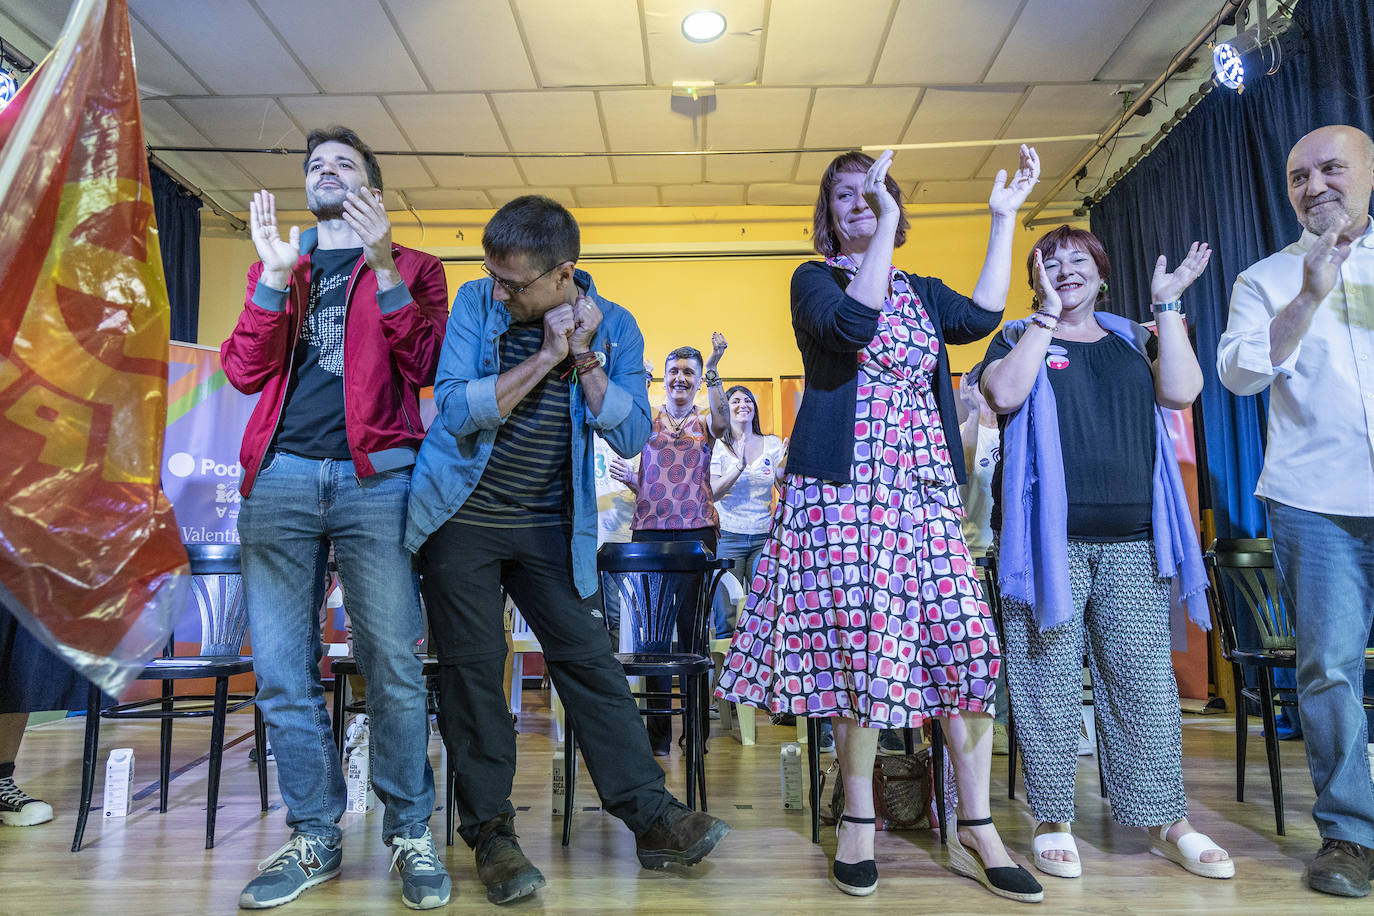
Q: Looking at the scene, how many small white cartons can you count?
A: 4